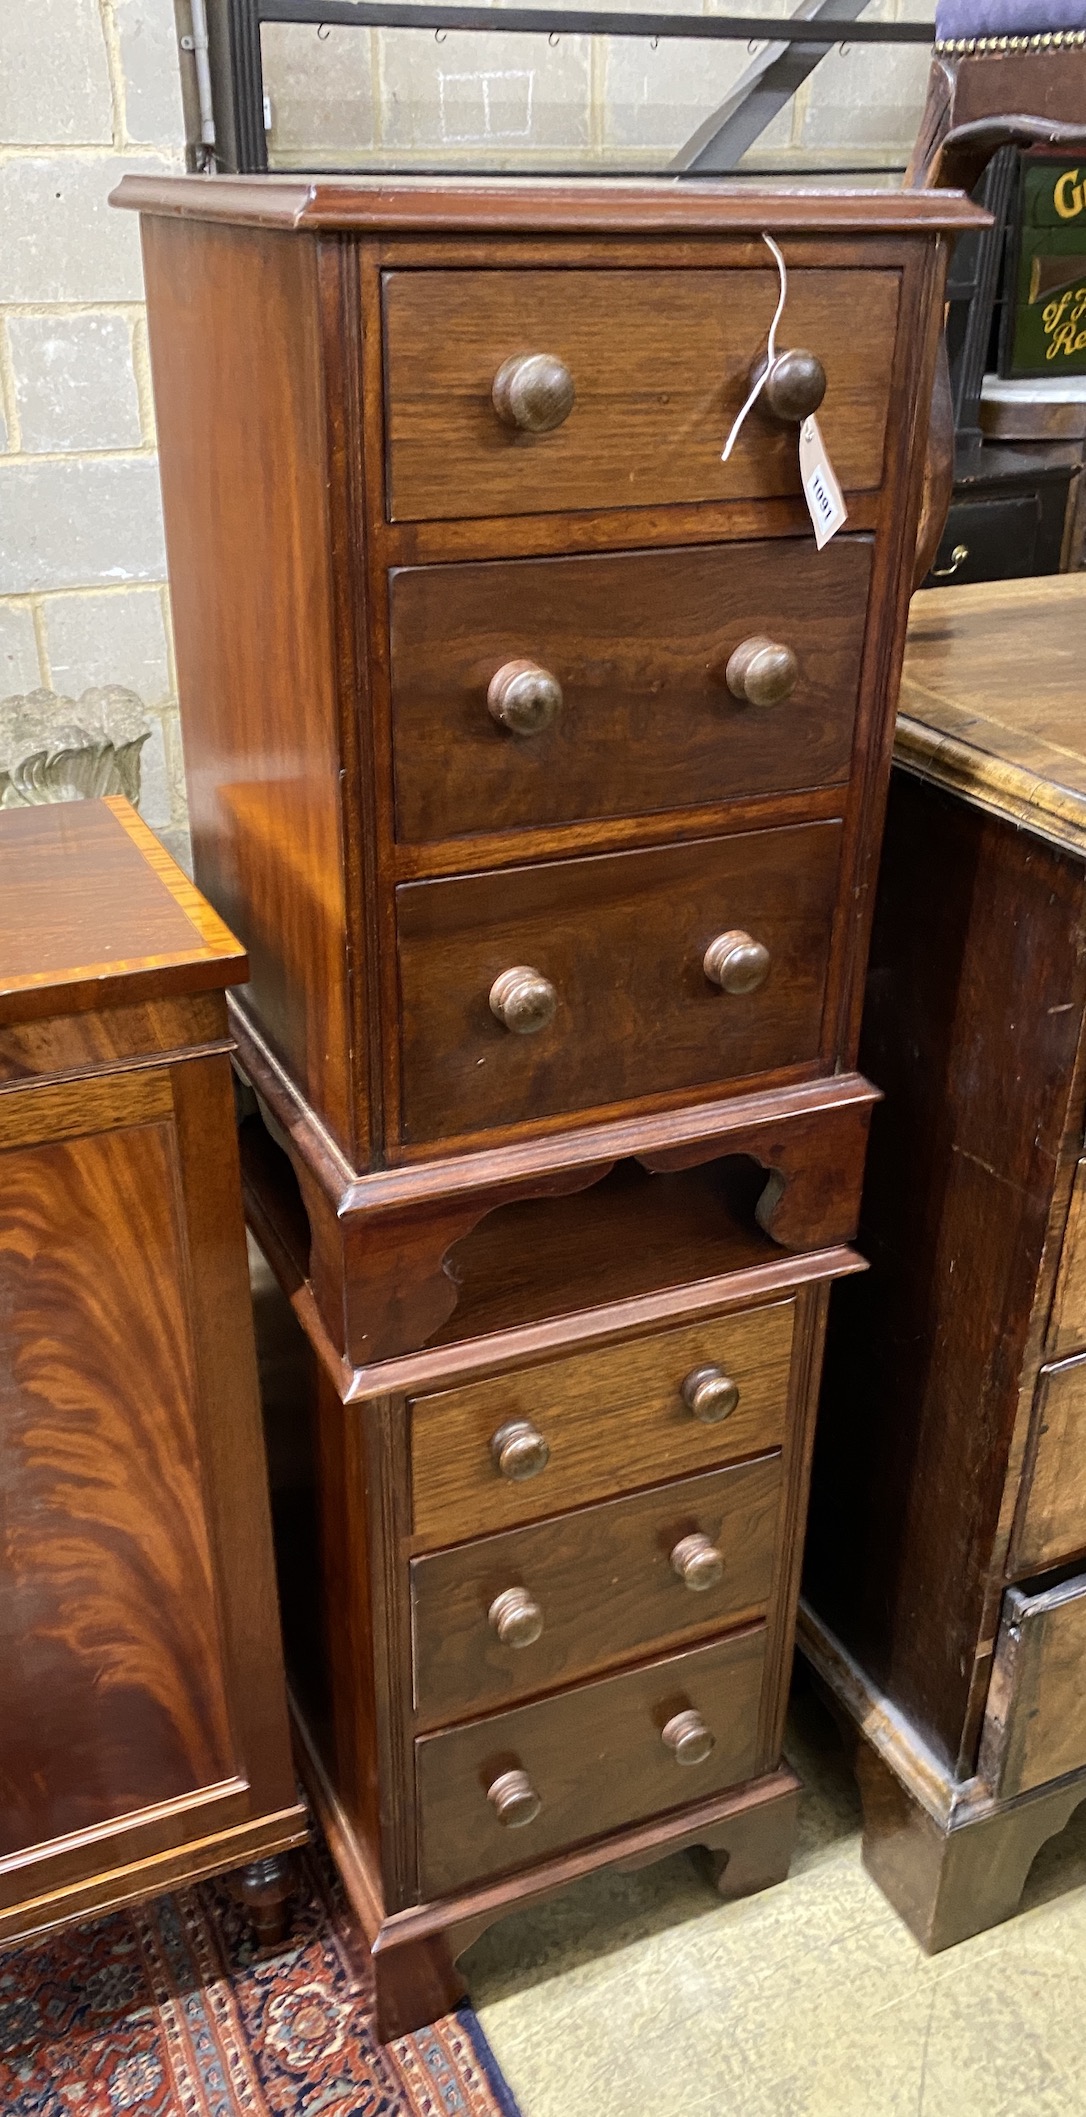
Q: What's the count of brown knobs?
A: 12